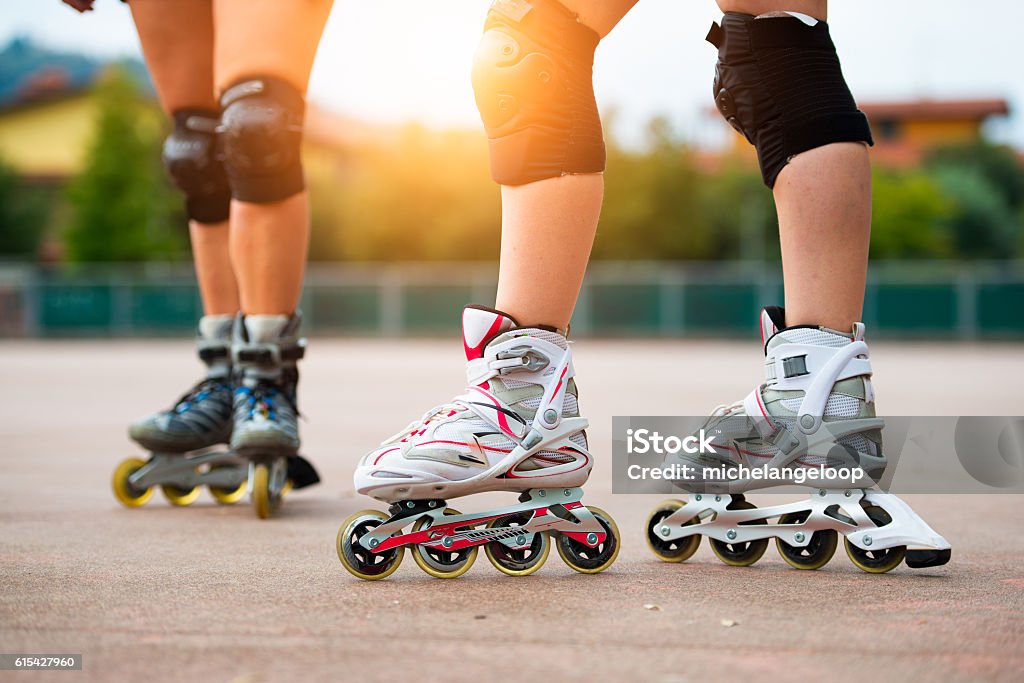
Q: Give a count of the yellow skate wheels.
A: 13